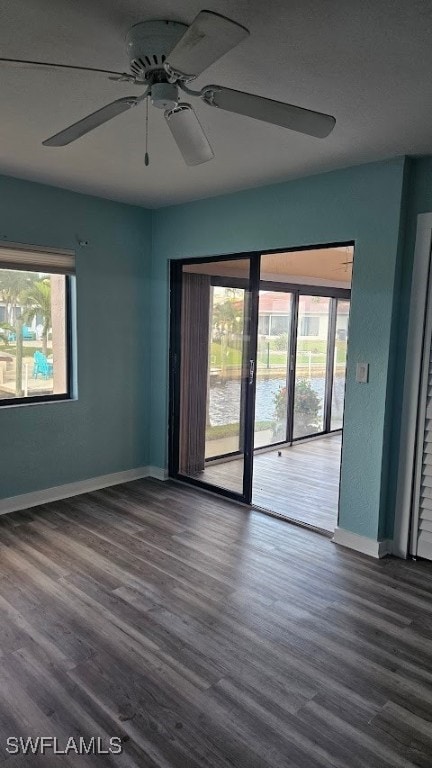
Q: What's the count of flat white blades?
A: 5